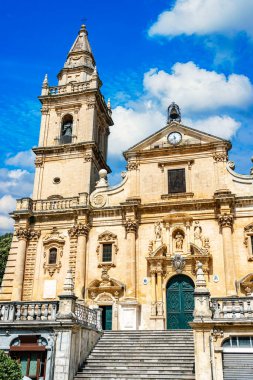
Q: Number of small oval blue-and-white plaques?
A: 2